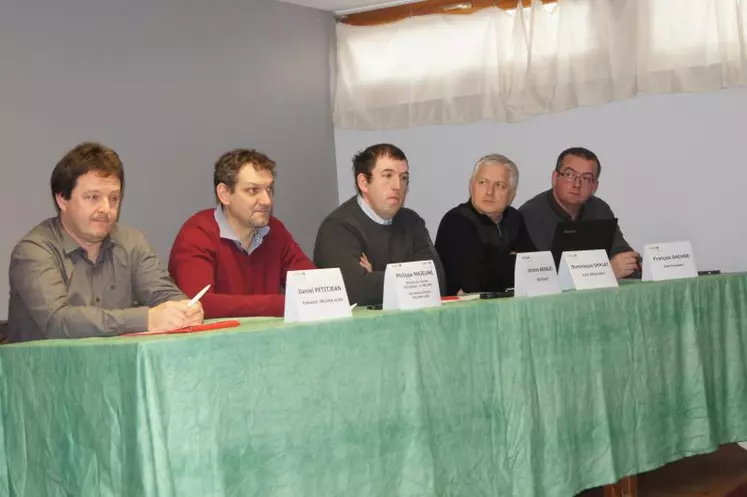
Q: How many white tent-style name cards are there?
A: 5